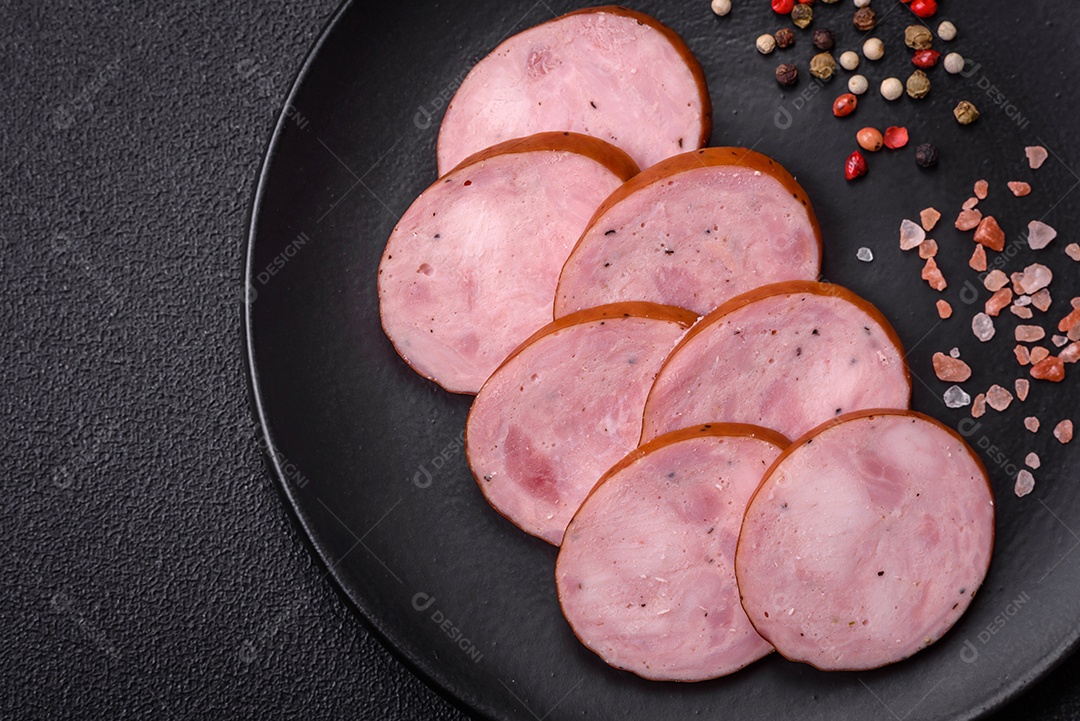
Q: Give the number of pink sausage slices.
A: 7